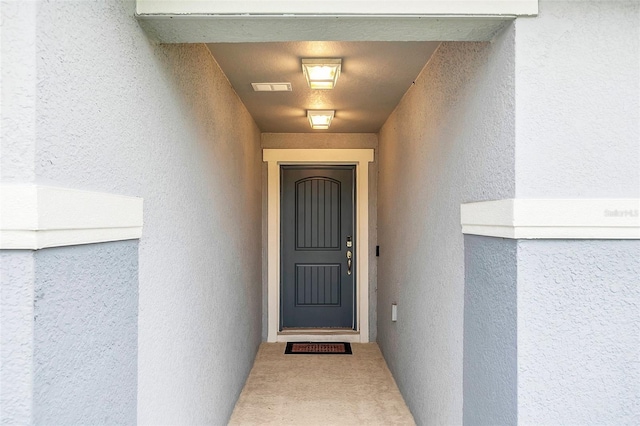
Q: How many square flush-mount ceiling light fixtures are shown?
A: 2